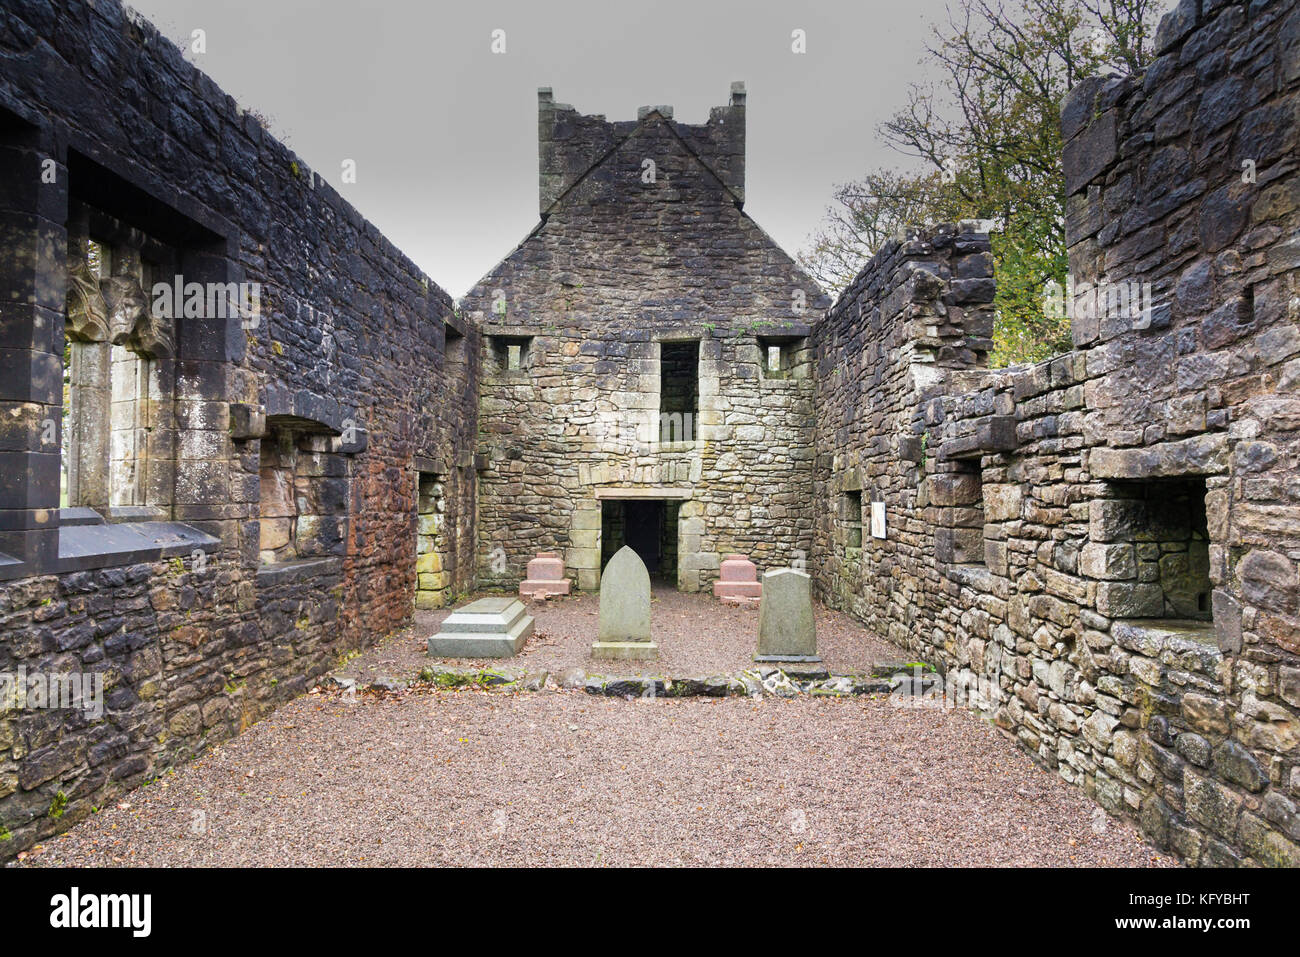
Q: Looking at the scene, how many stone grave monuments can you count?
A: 5